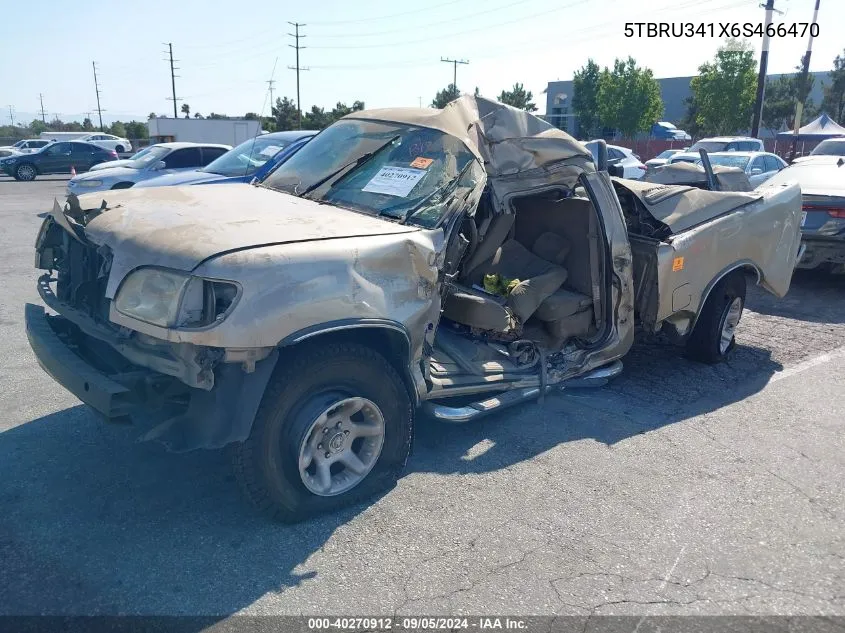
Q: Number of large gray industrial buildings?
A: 1